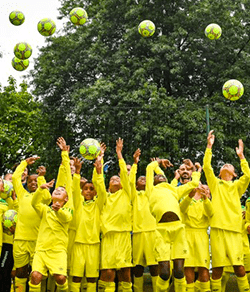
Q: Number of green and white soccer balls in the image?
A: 11